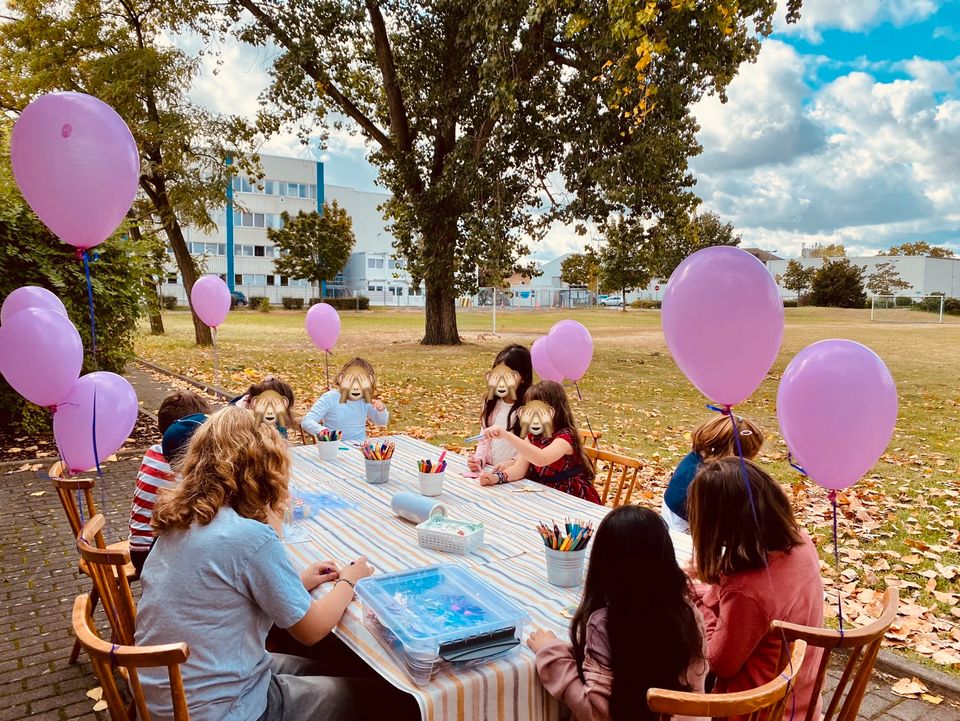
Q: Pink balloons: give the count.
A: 10